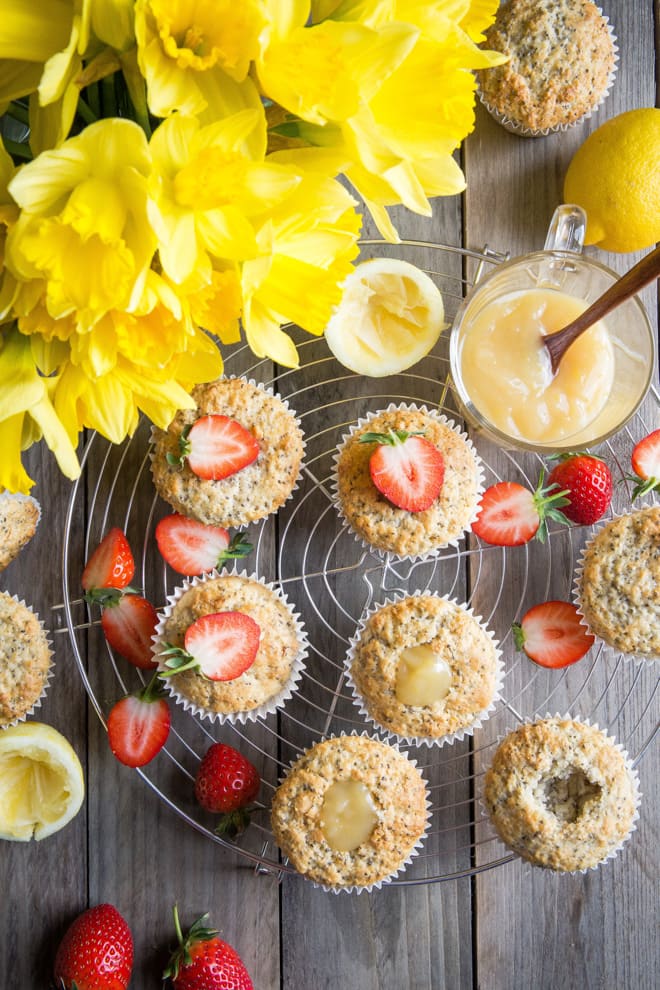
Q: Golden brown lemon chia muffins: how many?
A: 10